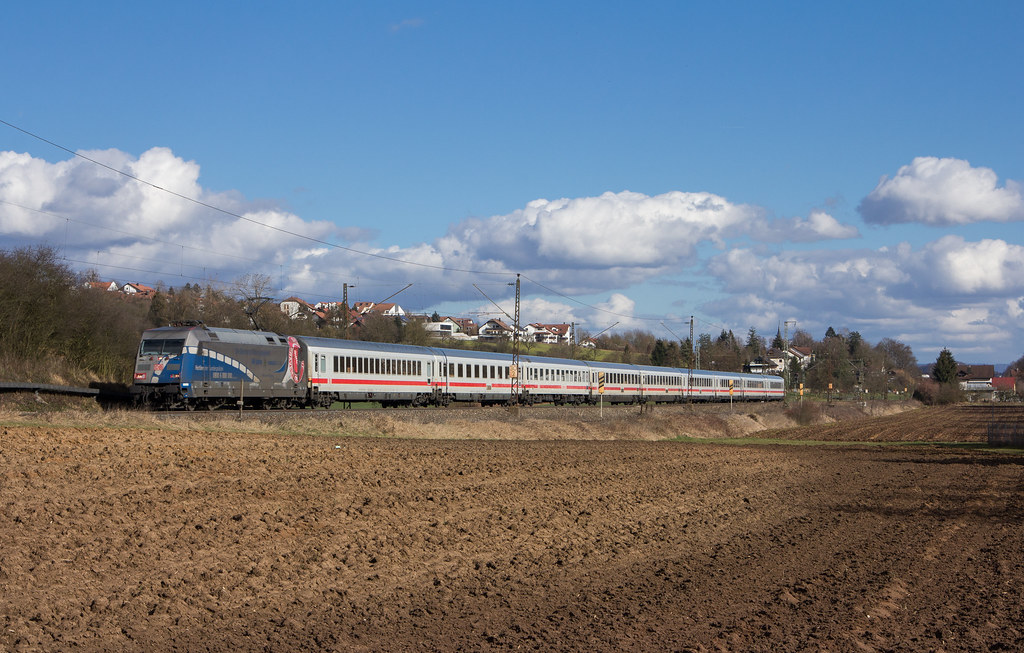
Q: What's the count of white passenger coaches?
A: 9